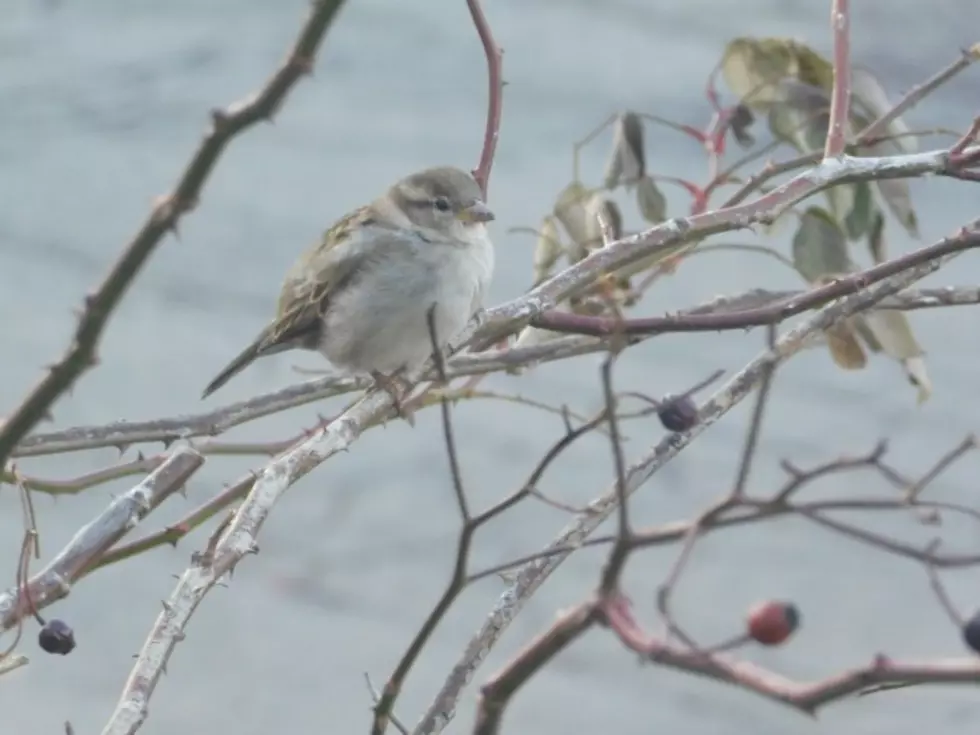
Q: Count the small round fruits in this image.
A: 4